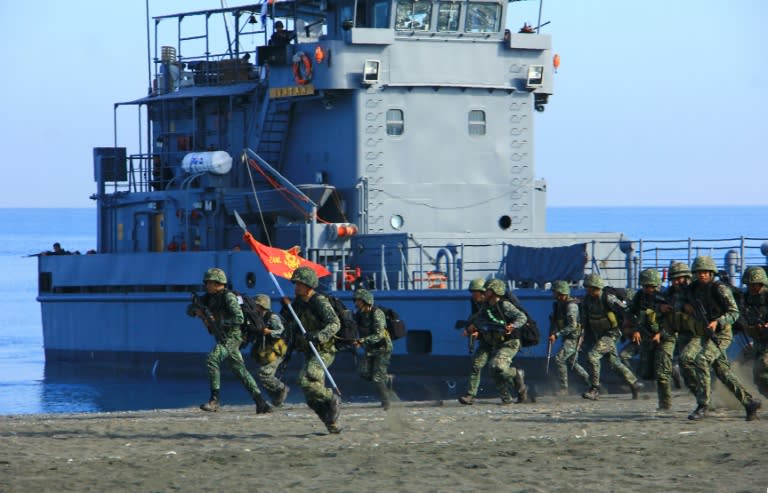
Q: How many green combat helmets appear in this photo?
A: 12